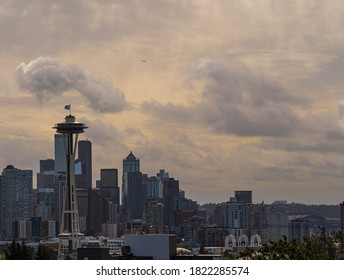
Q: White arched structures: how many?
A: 3